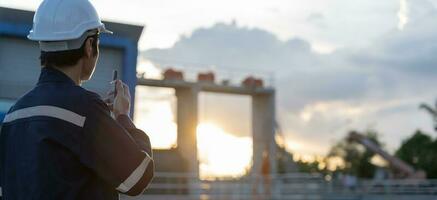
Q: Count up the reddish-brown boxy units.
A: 3